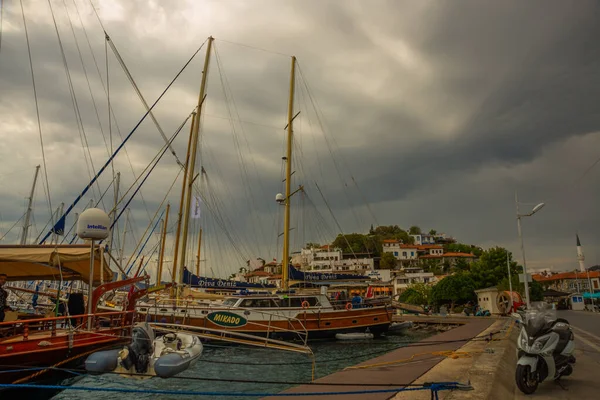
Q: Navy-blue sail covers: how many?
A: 2